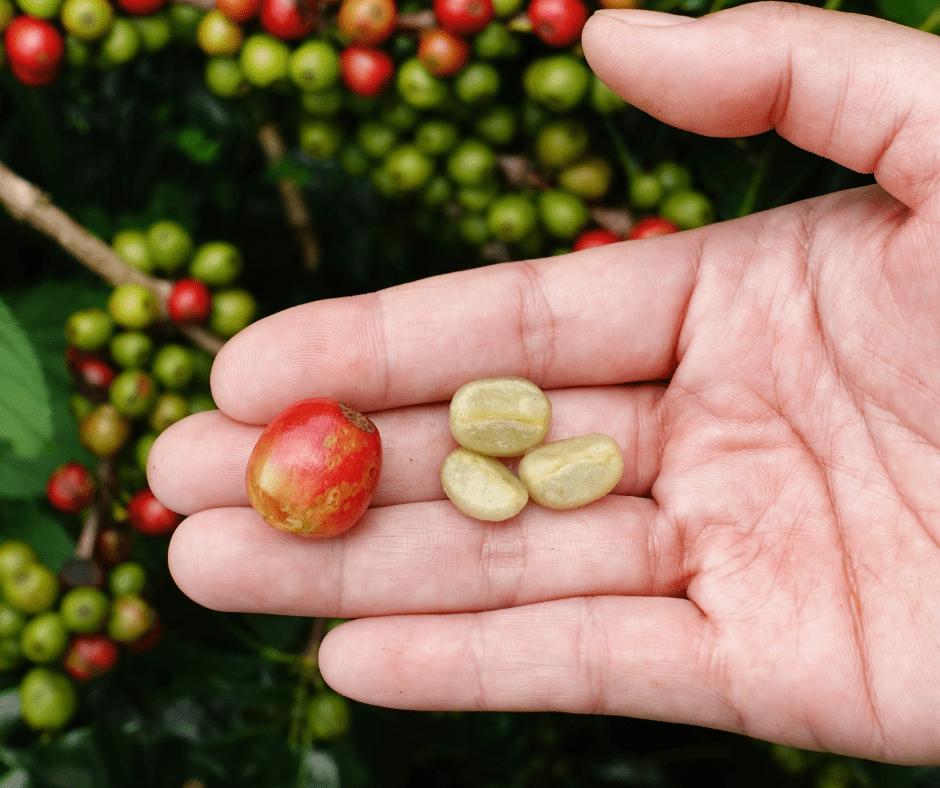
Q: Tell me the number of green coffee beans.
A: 3